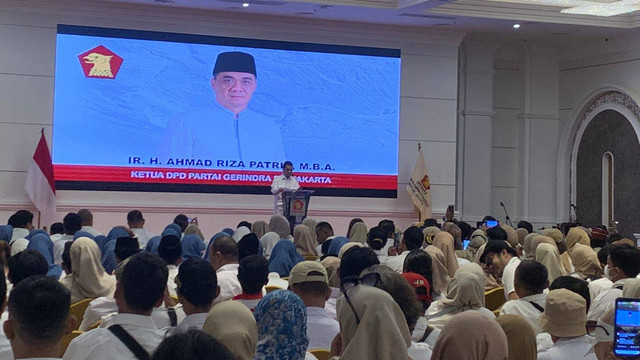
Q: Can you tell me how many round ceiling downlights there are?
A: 2